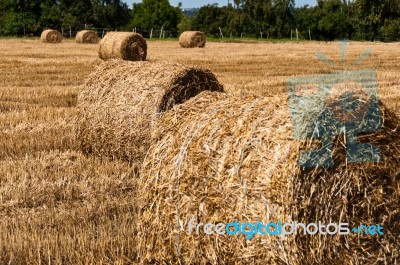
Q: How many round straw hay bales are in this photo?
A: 6